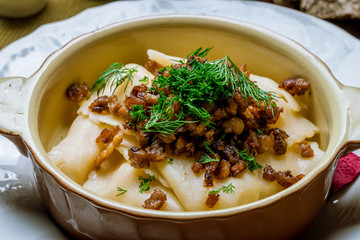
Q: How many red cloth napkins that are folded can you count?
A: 1